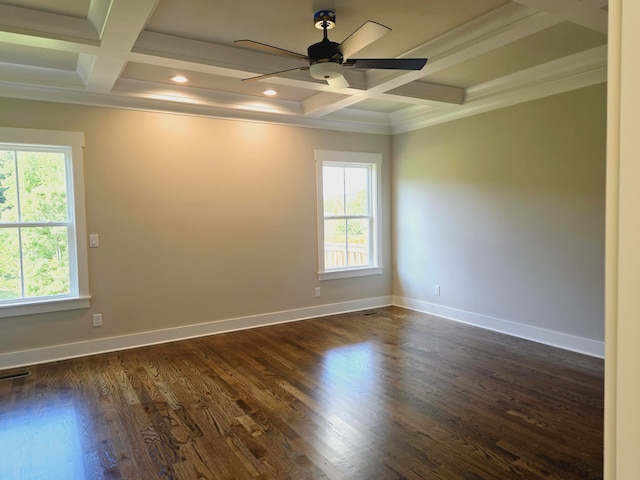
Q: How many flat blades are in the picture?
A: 5